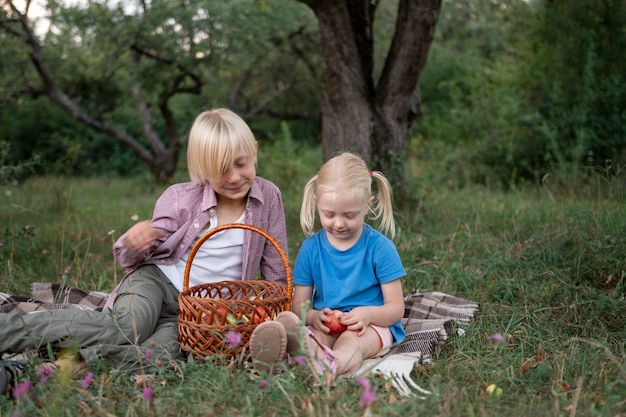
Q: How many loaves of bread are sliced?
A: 0